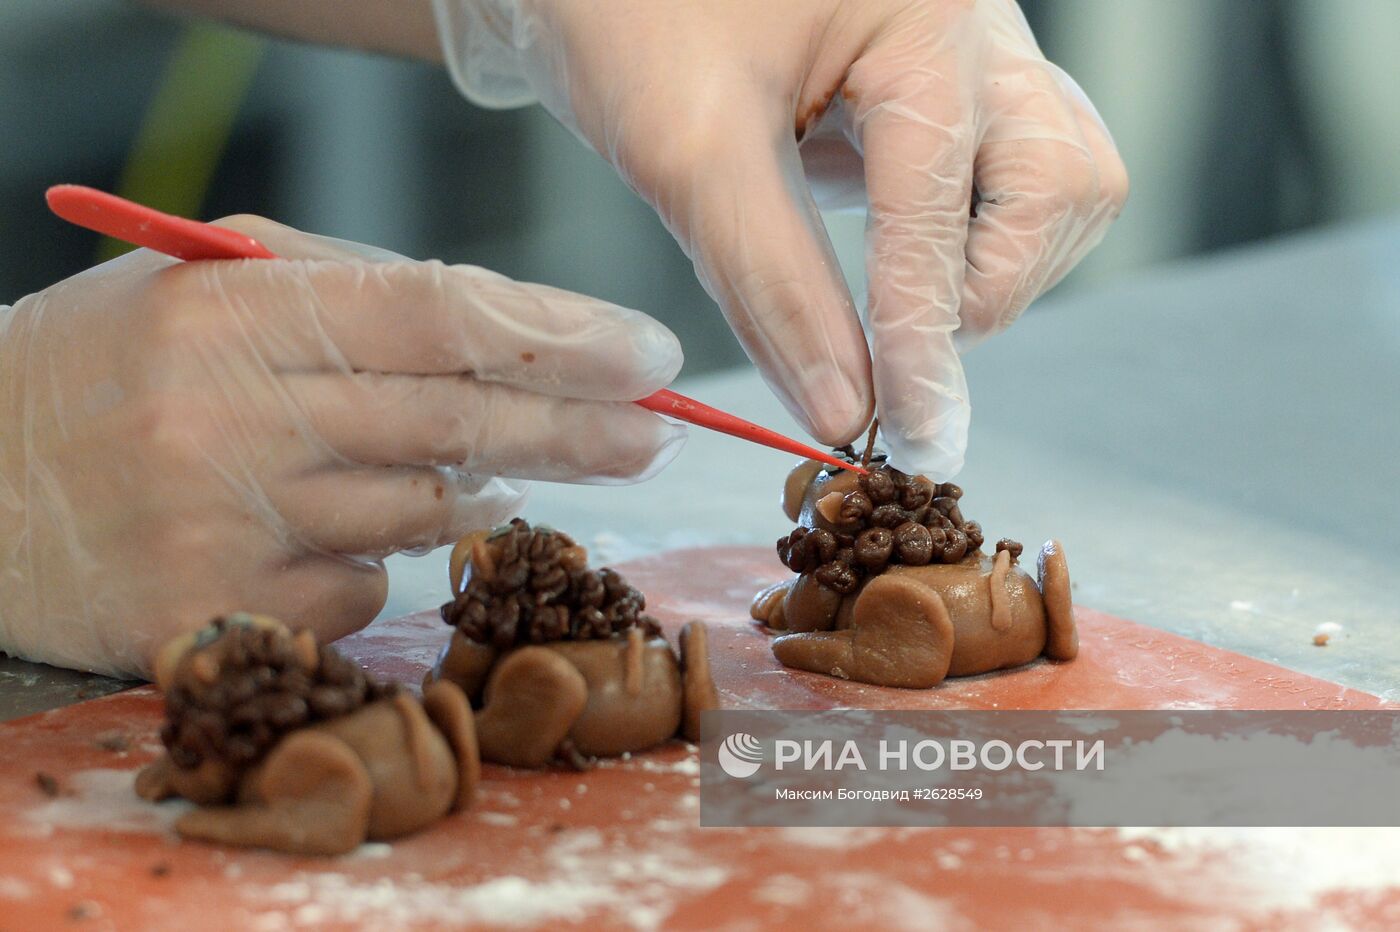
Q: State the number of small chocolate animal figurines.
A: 3